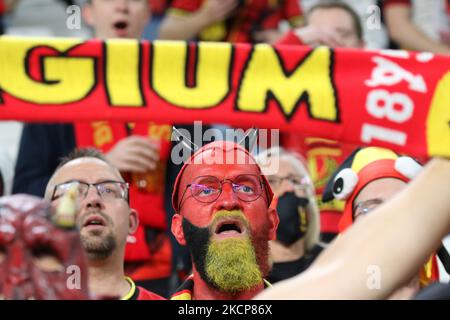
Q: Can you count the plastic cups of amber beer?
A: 1